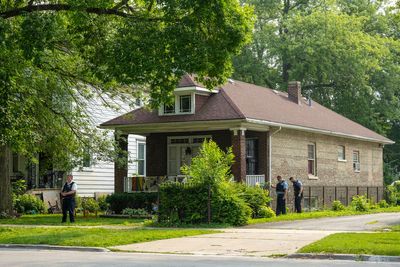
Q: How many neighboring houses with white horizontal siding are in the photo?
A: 1